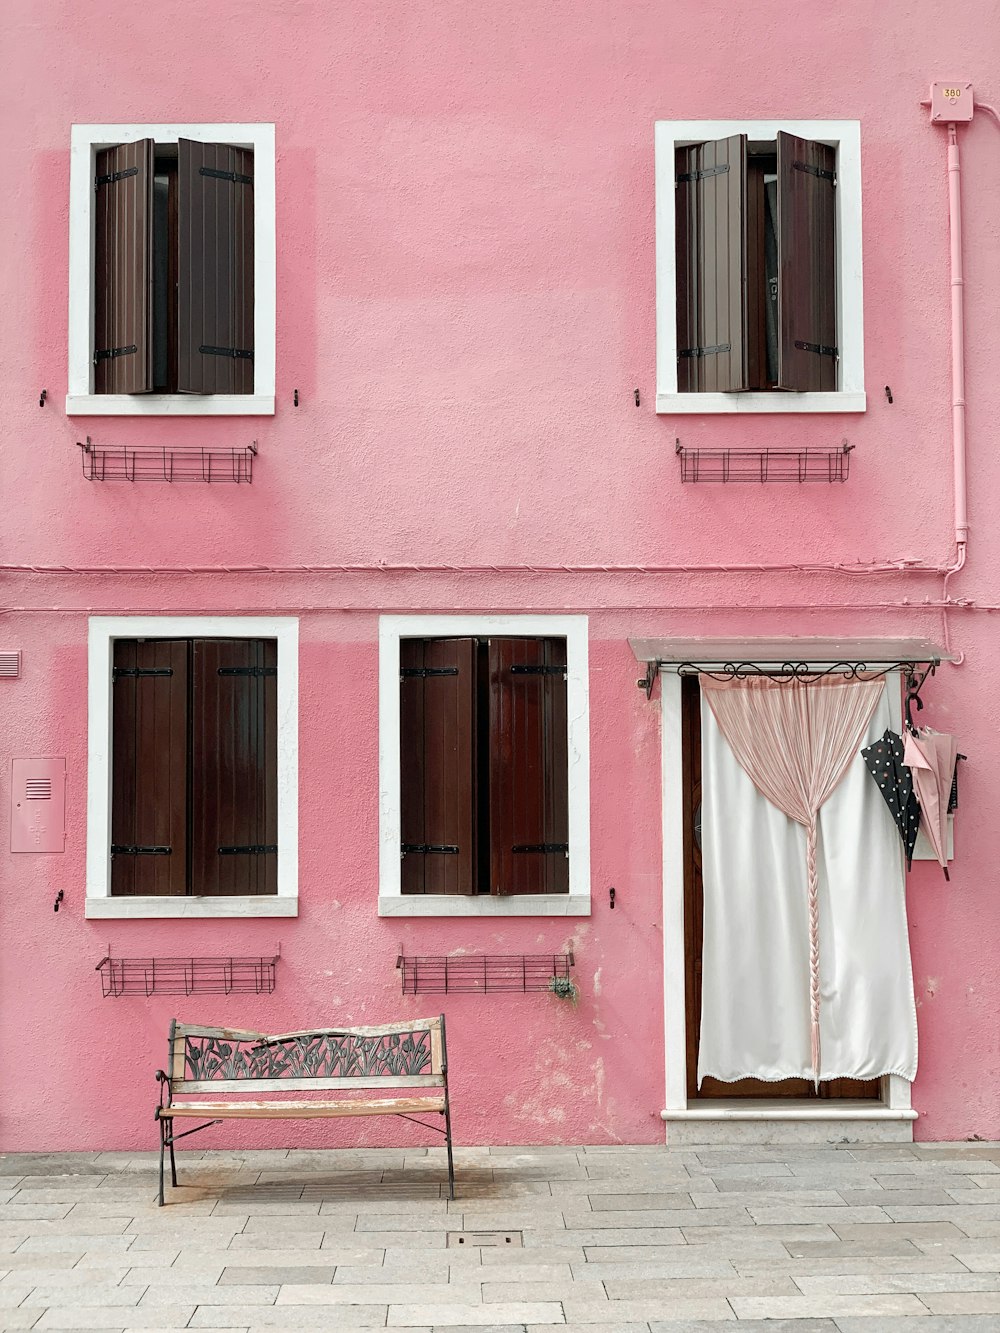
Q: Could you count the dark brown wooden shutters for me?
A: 8